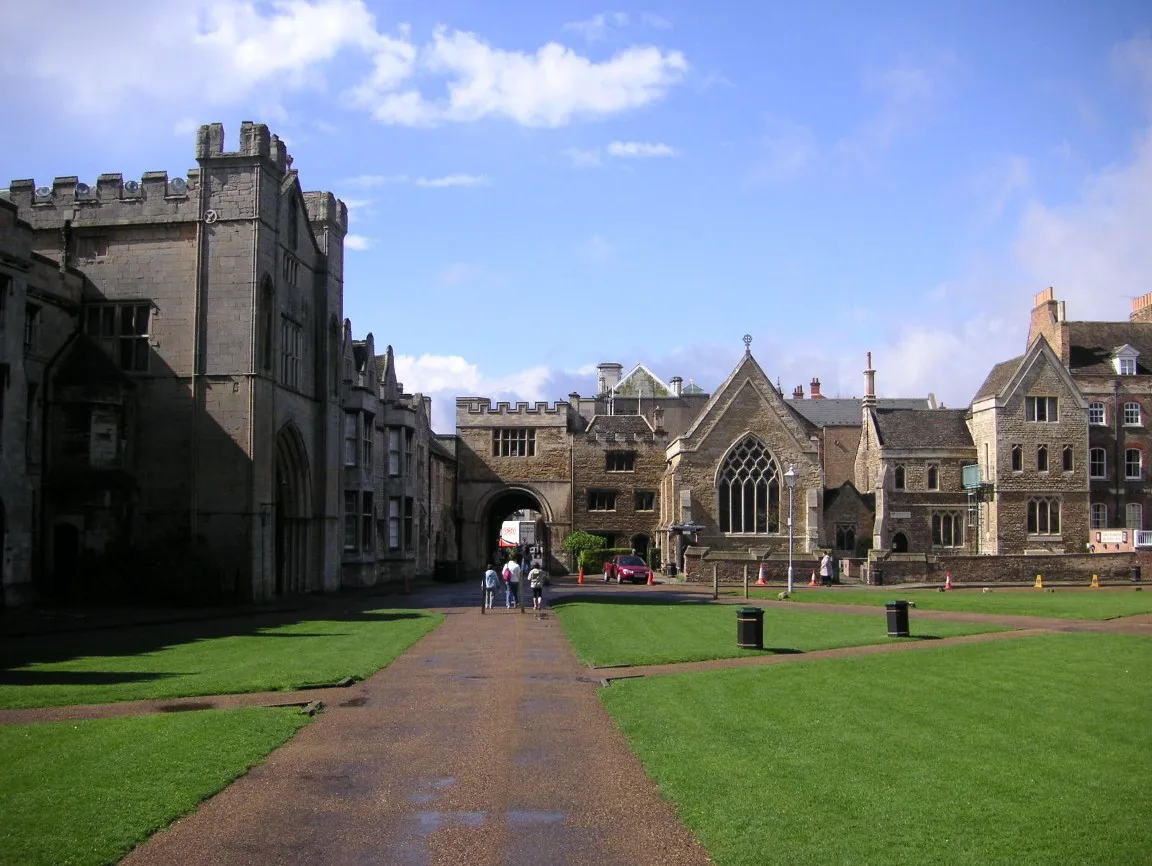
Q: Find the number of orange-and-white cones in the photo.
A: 3